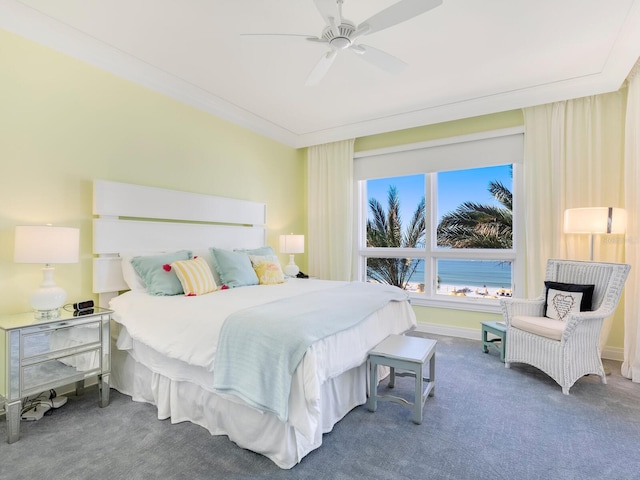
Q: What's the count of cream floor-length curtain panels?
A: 3